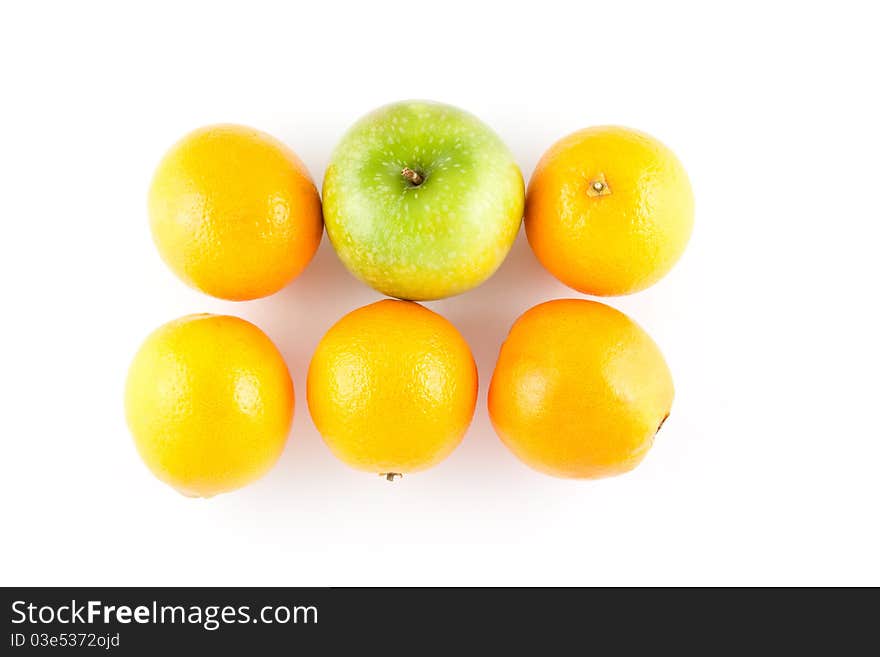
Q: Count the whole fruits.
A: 6